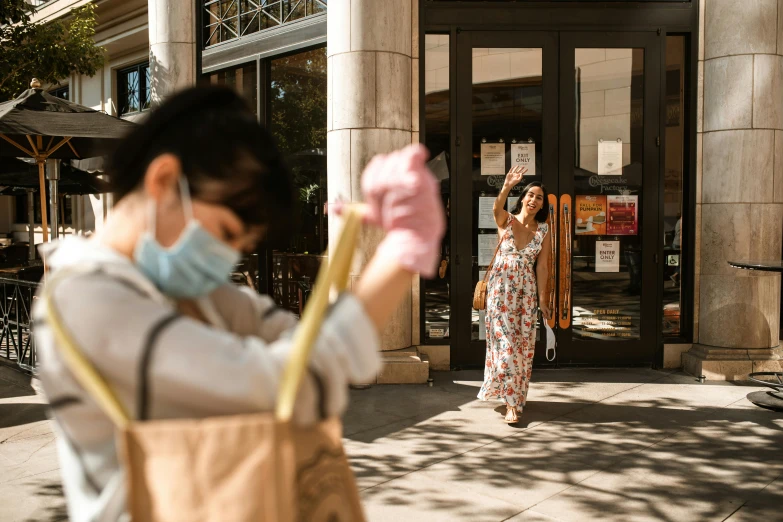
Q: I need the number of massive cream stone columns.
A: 3